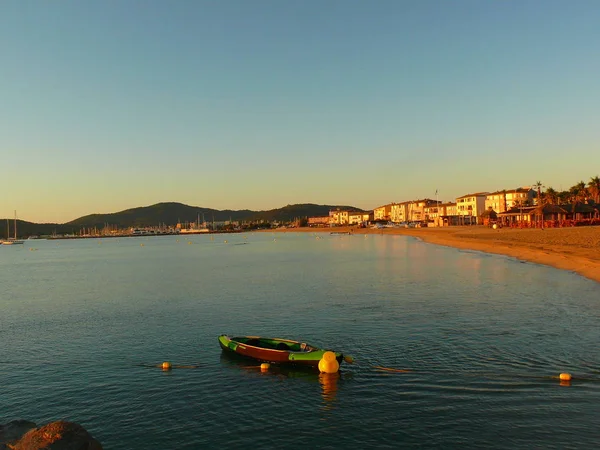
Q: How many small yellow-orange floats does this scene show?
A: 3